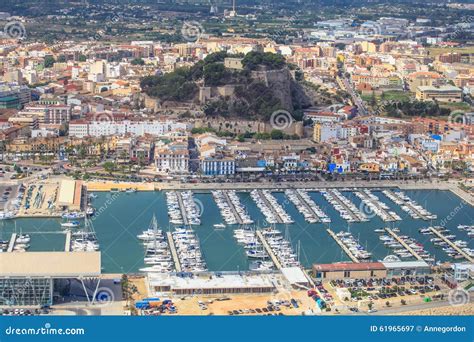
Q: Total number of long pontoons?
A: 12